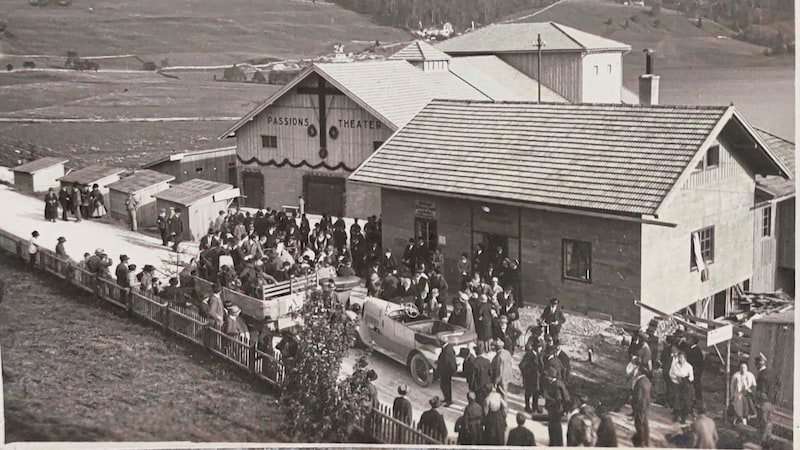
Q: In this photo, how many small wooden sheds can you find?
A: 4